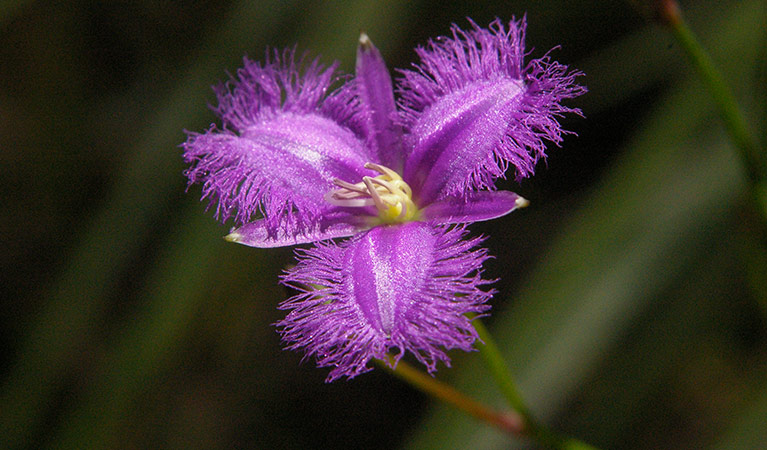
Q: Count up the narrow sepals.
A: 3